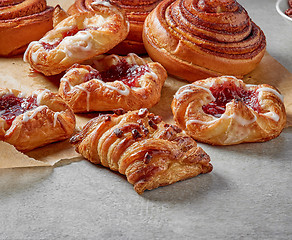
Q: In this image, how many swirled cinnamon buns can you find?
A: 3